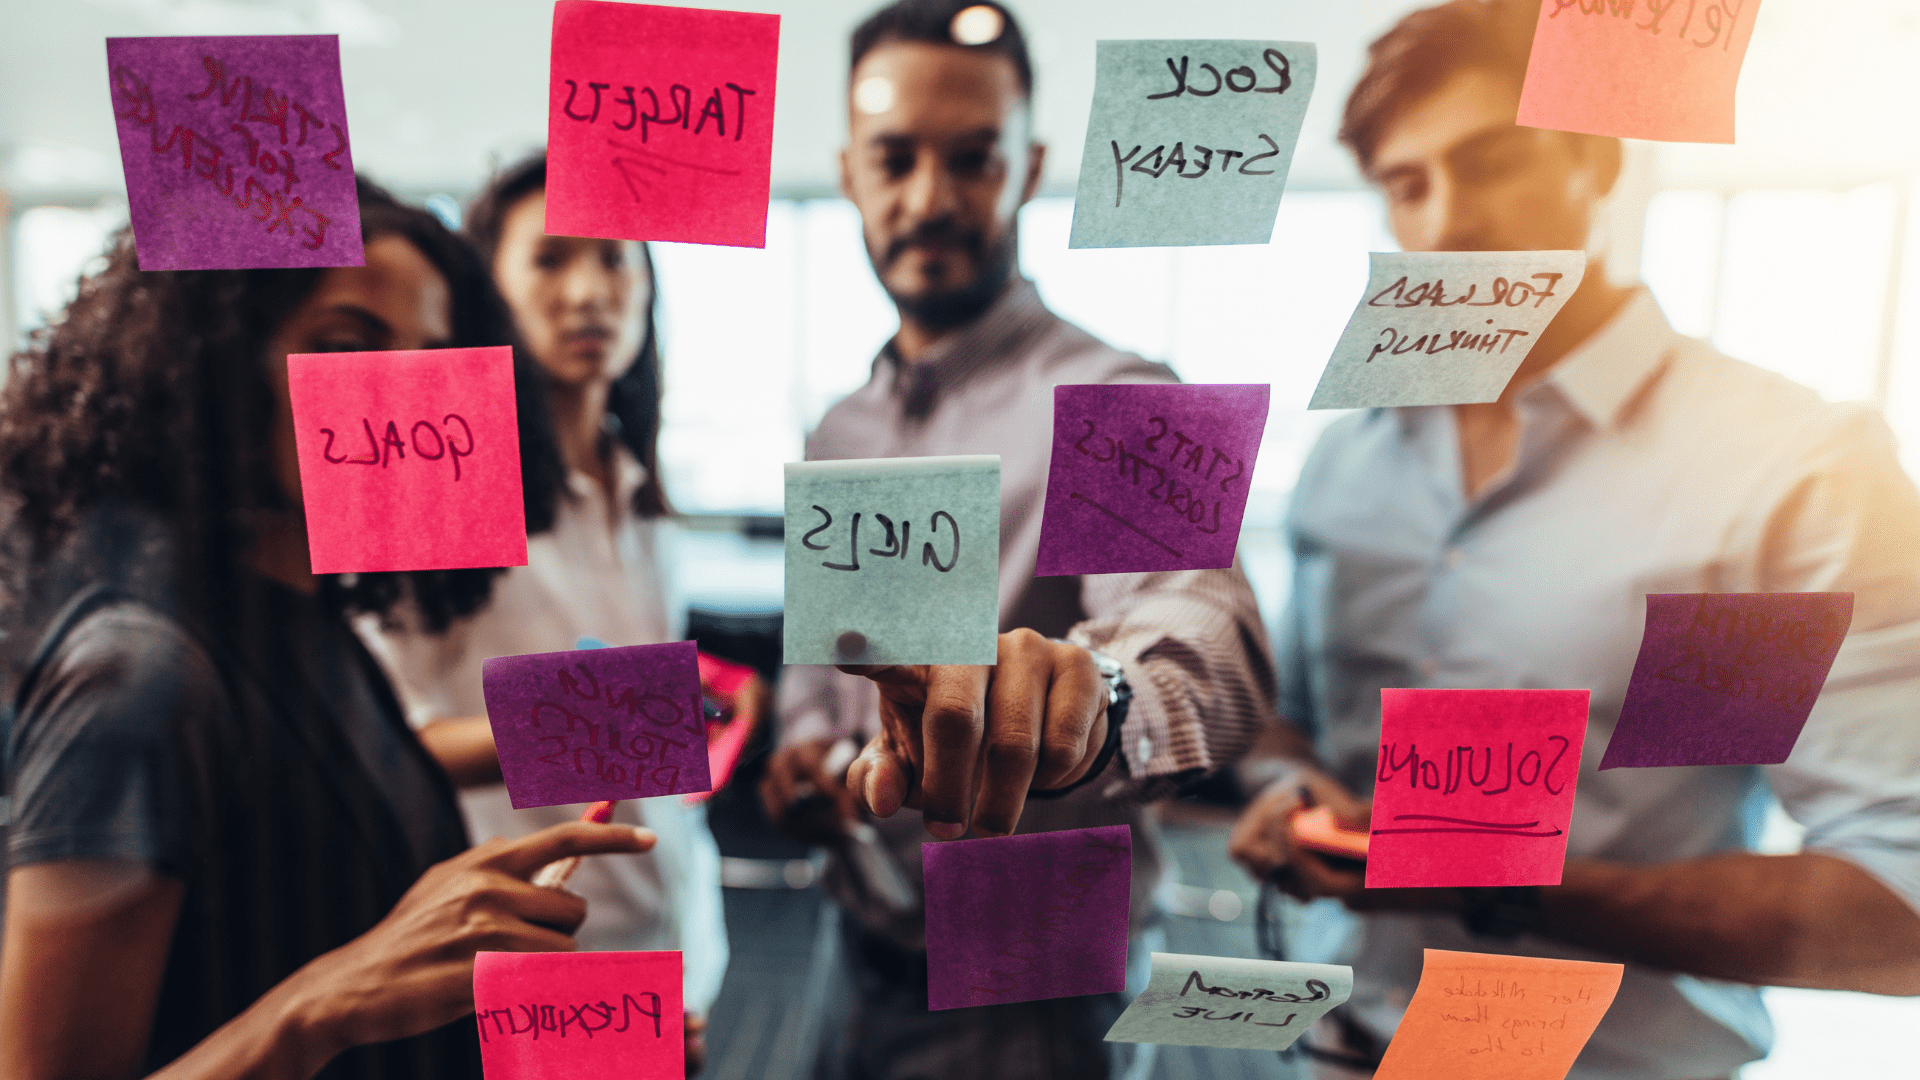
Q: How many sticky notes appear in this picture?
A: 15